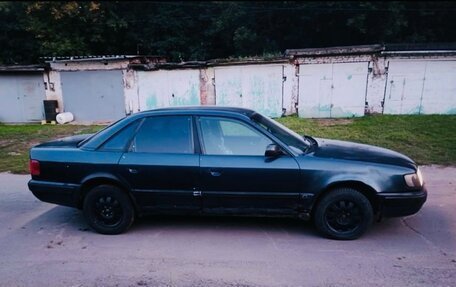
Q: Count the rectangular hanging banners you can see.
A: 0